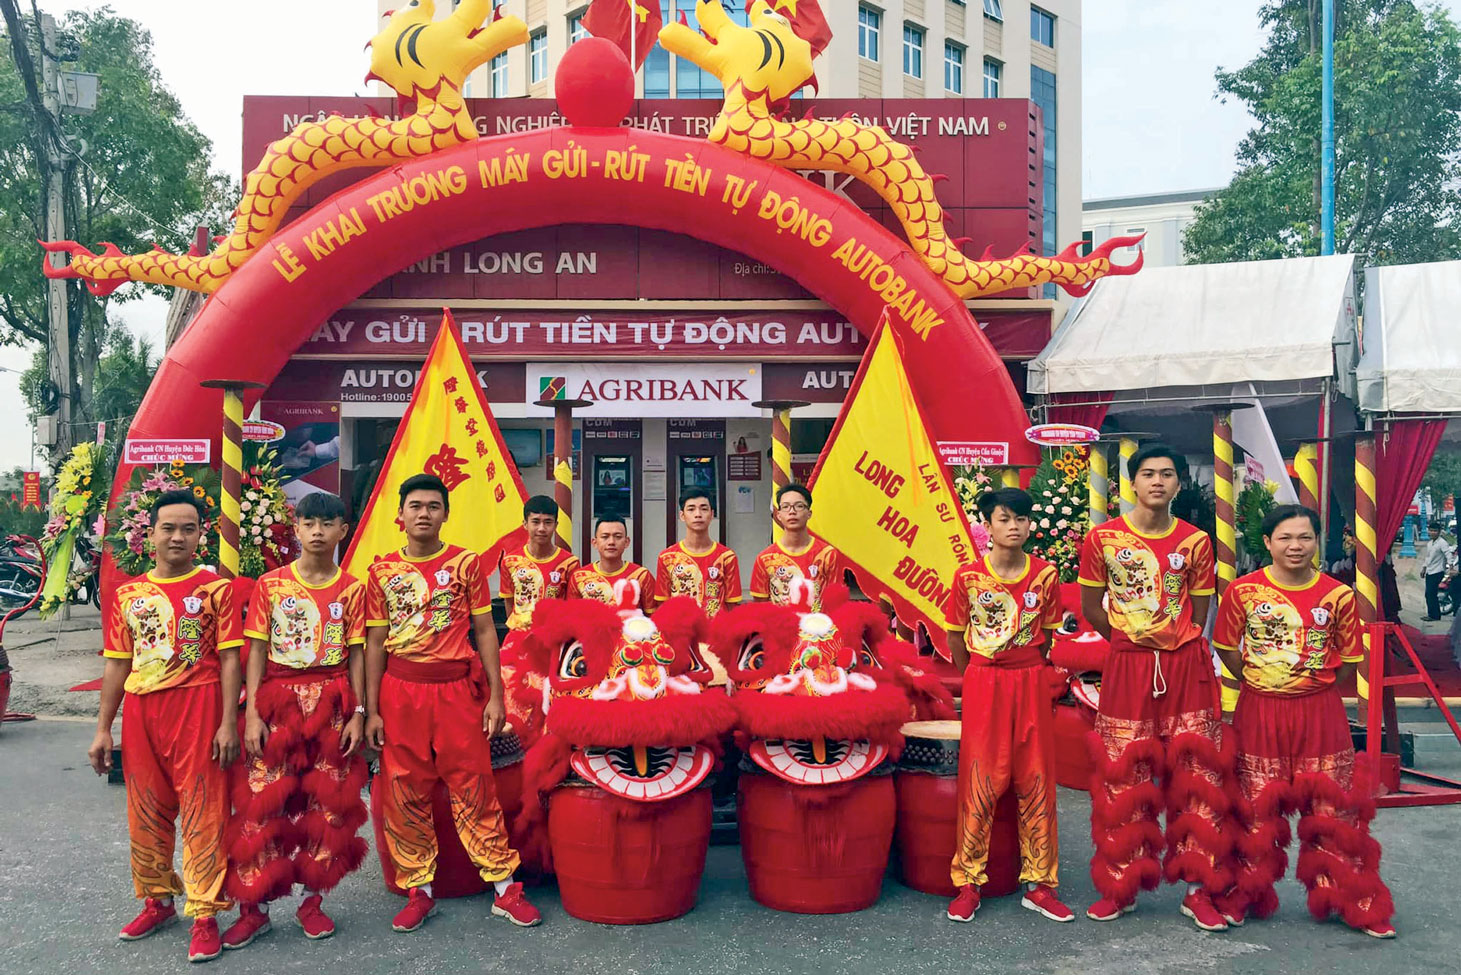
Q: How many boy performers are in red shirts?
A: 10